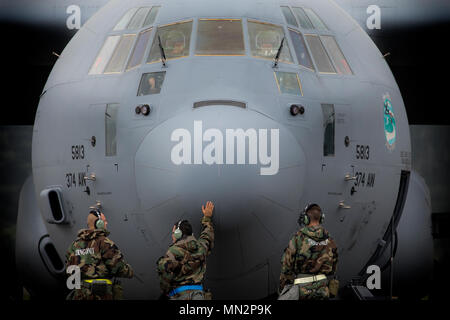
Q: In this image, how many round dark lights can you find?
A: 4